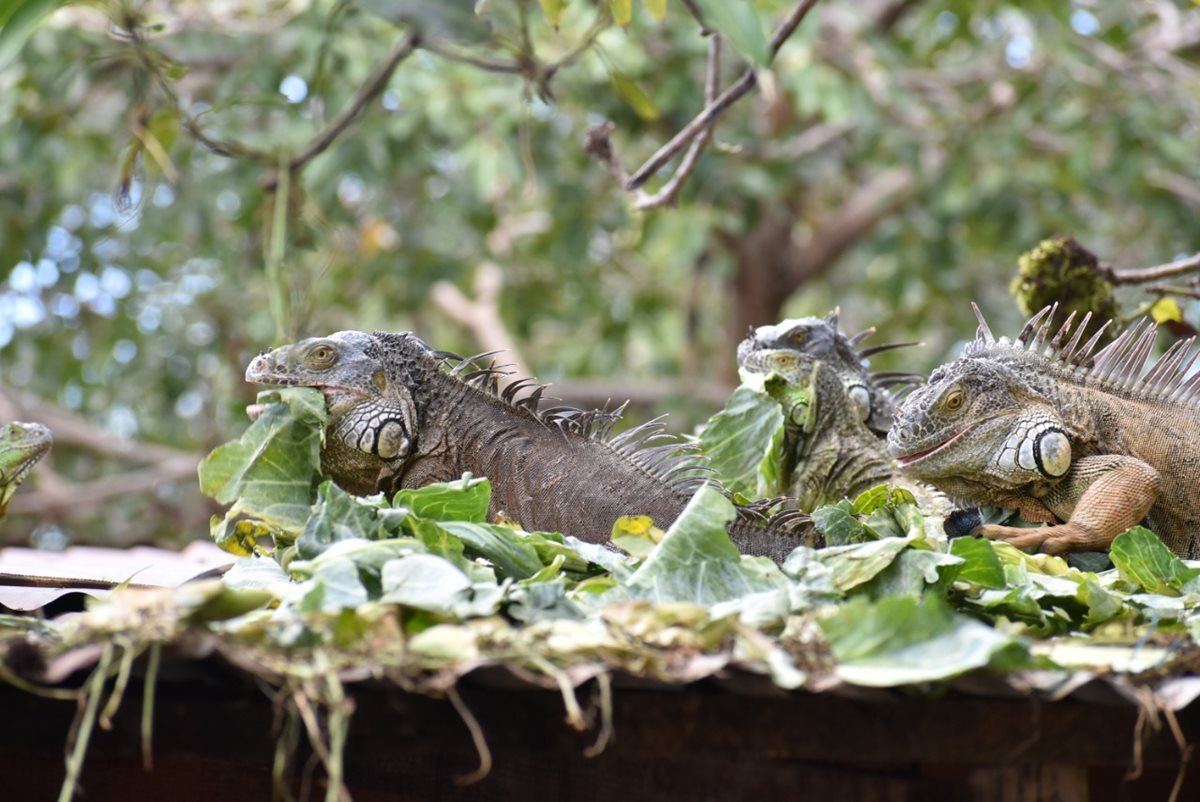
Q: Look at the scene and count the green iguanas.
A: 5